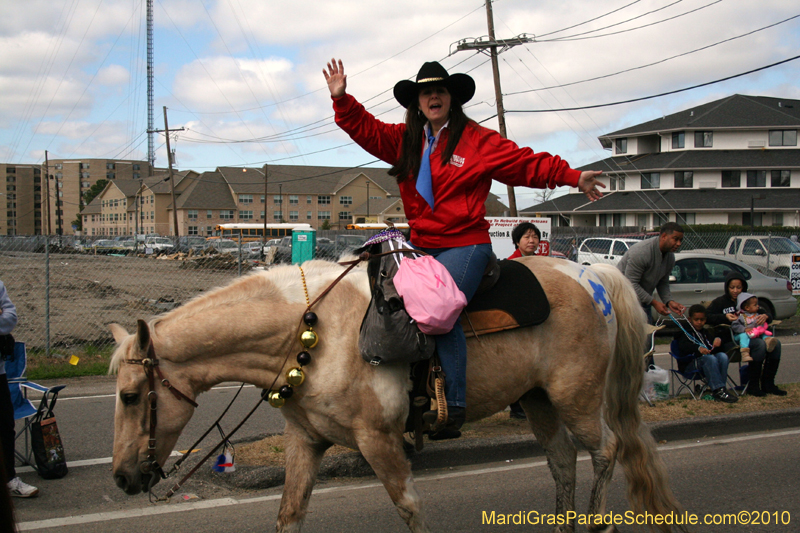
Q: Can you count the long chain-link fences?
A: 1